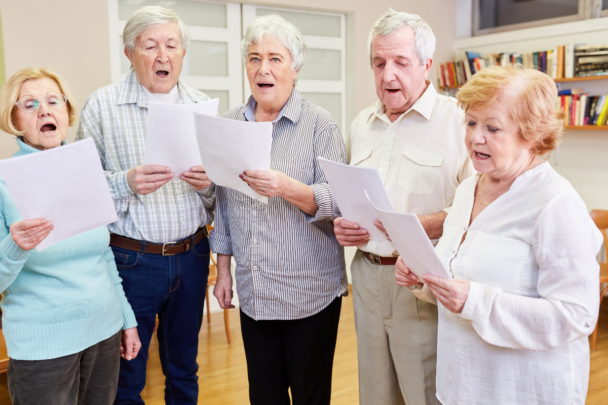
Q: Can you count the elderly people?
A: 5